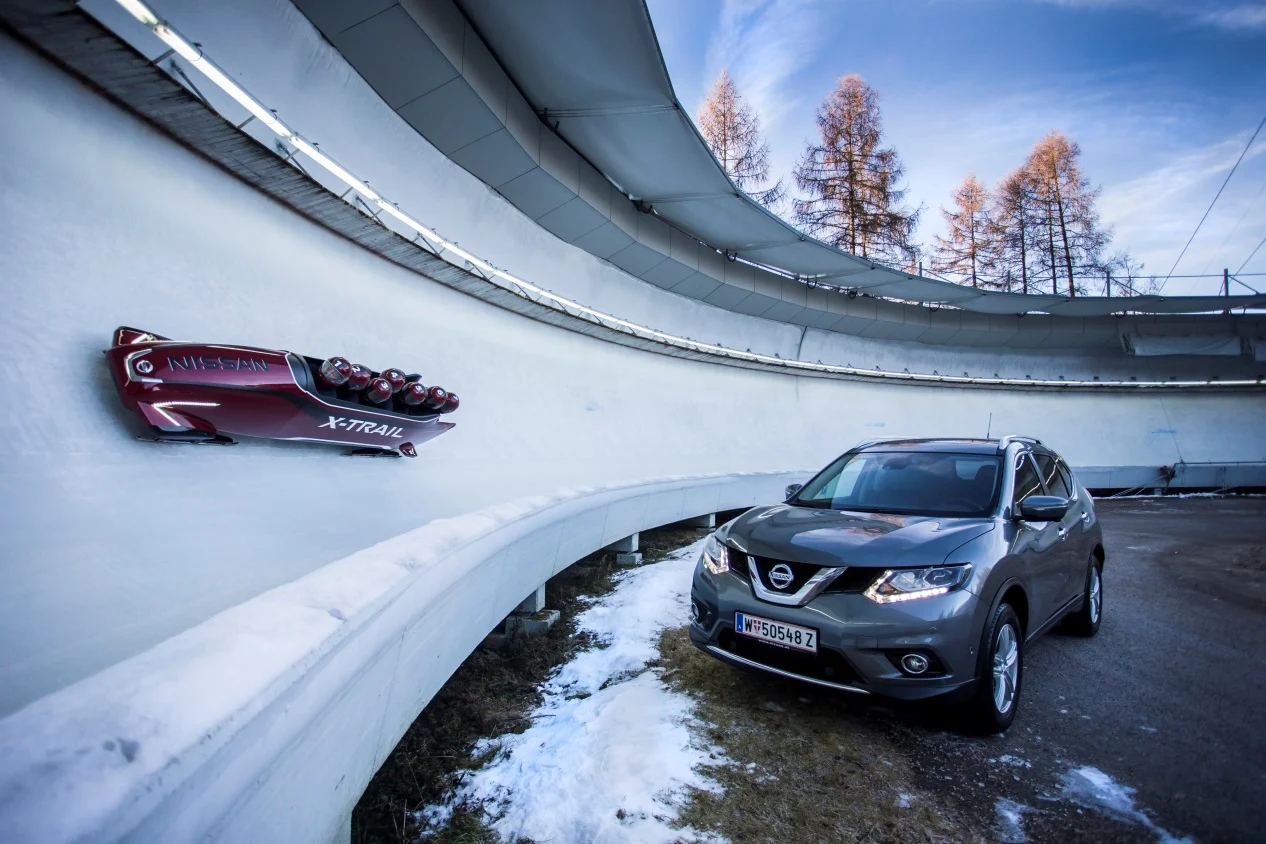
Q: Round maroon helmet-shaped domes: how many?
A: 7